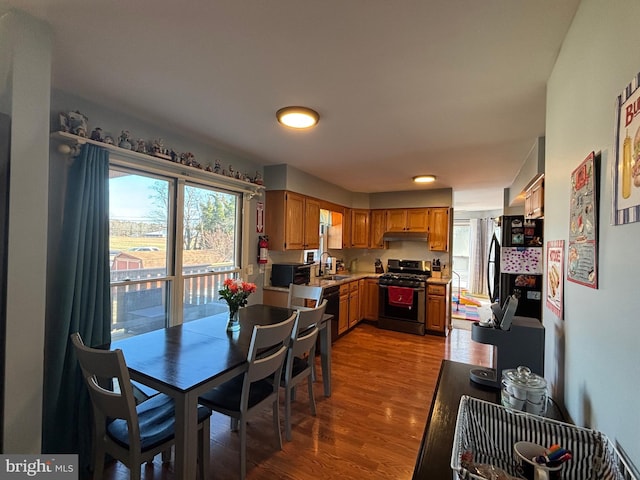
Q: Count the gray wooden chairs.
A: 4